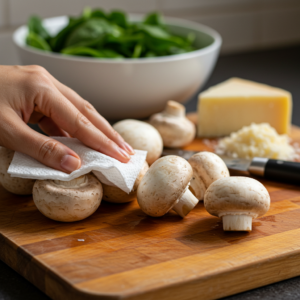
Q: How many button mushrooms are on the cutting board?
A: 8